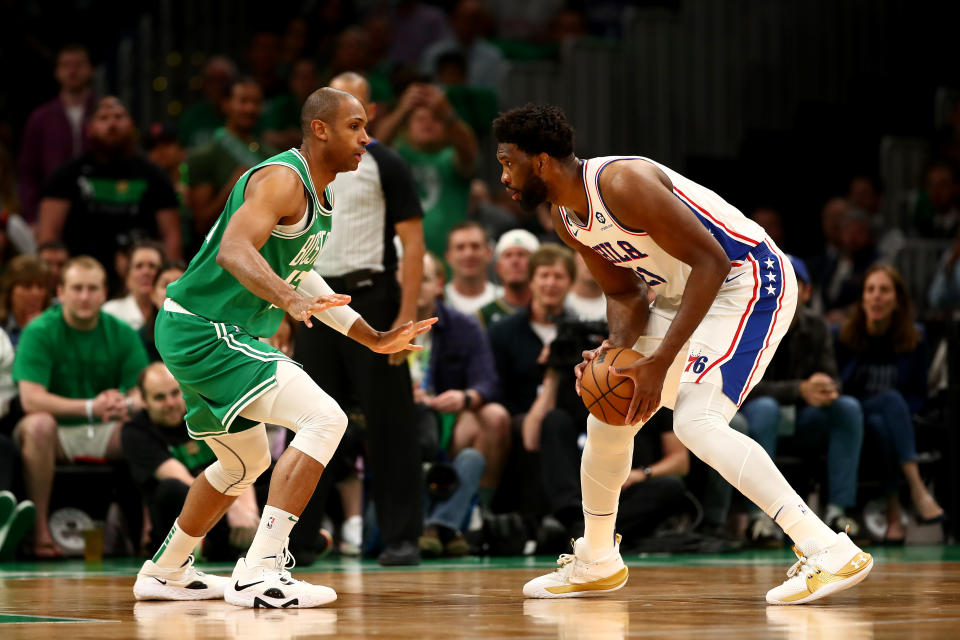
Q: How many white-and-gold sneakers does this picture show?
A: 2